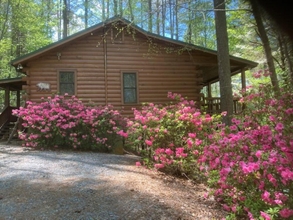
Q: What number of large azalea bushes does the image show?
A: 3